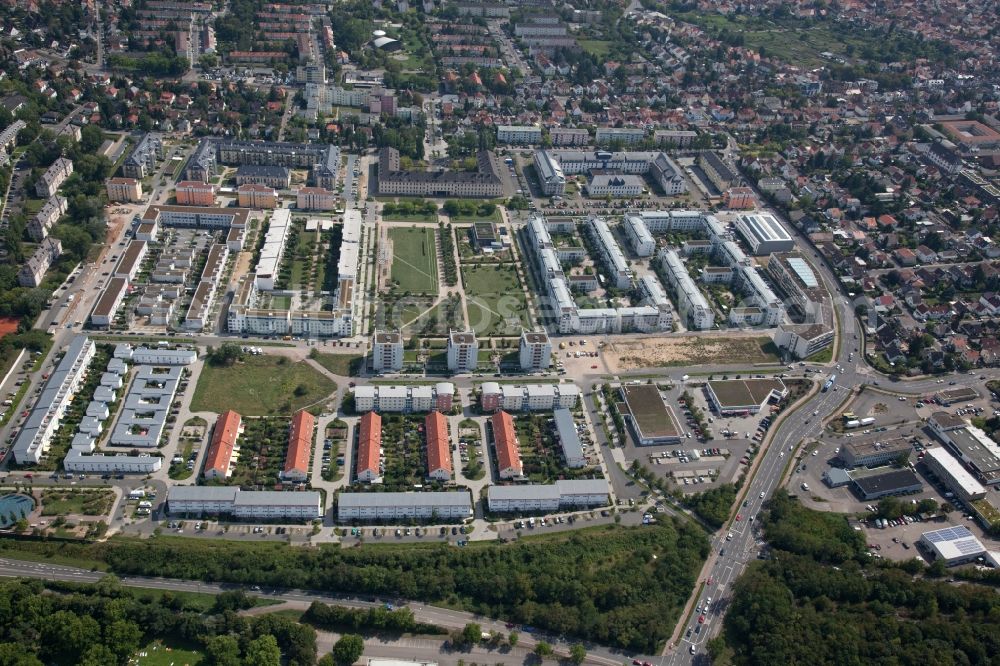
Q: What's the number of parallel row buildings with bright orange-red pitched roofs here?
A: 5